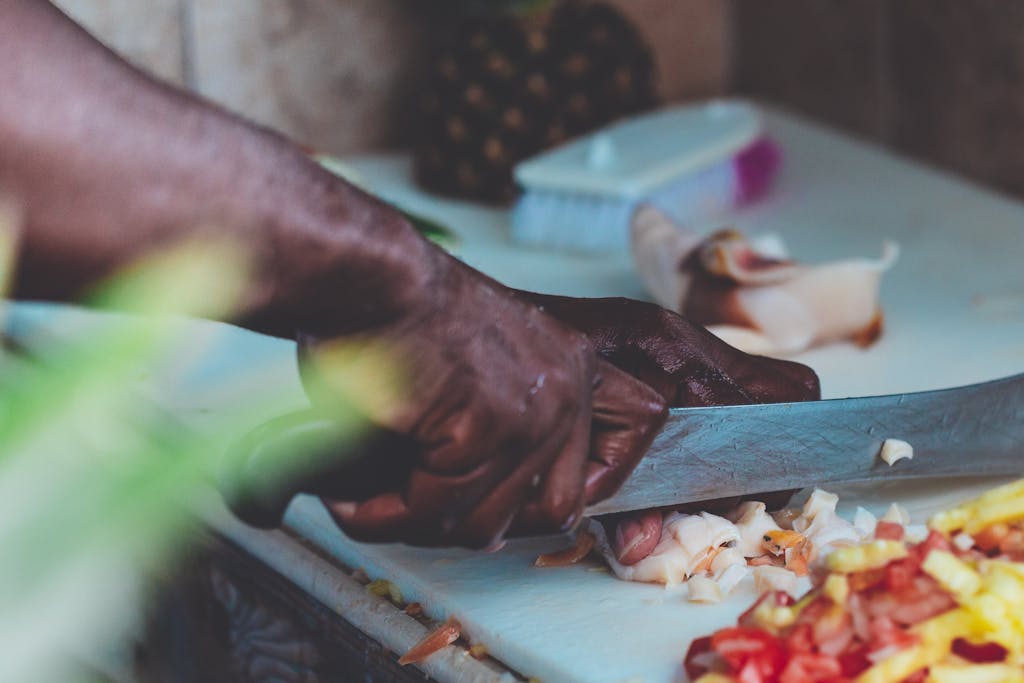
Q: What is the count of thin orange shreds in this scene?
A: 2